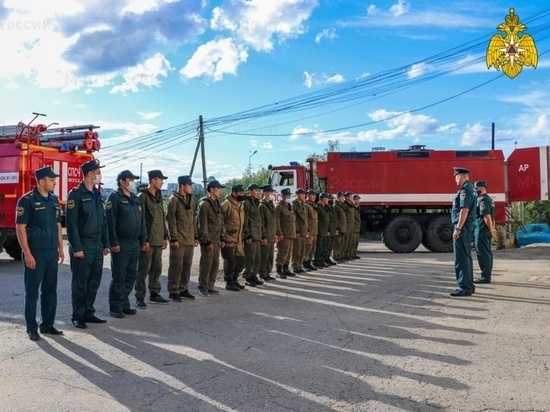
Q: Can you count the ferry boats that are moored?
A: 0